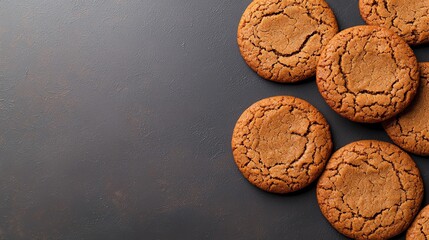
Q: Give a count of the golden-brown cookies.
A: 7